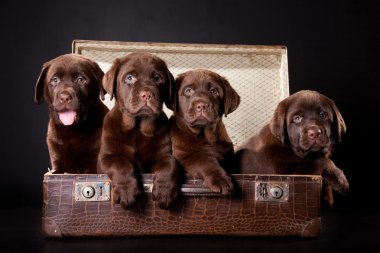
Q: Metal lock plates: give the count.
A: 2